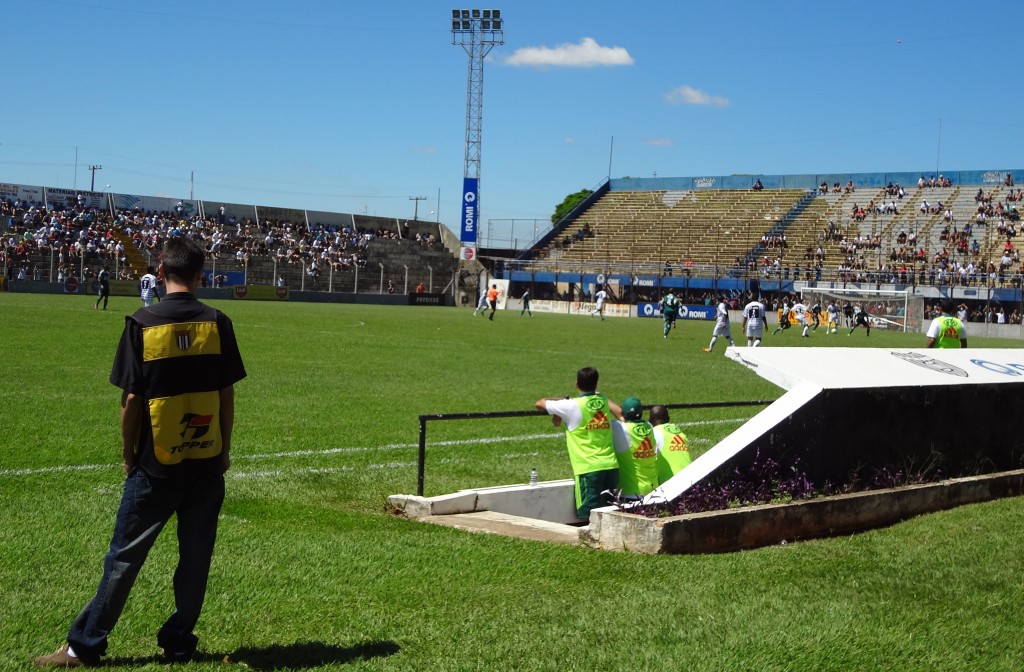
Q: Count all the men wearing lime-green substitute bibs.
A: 4